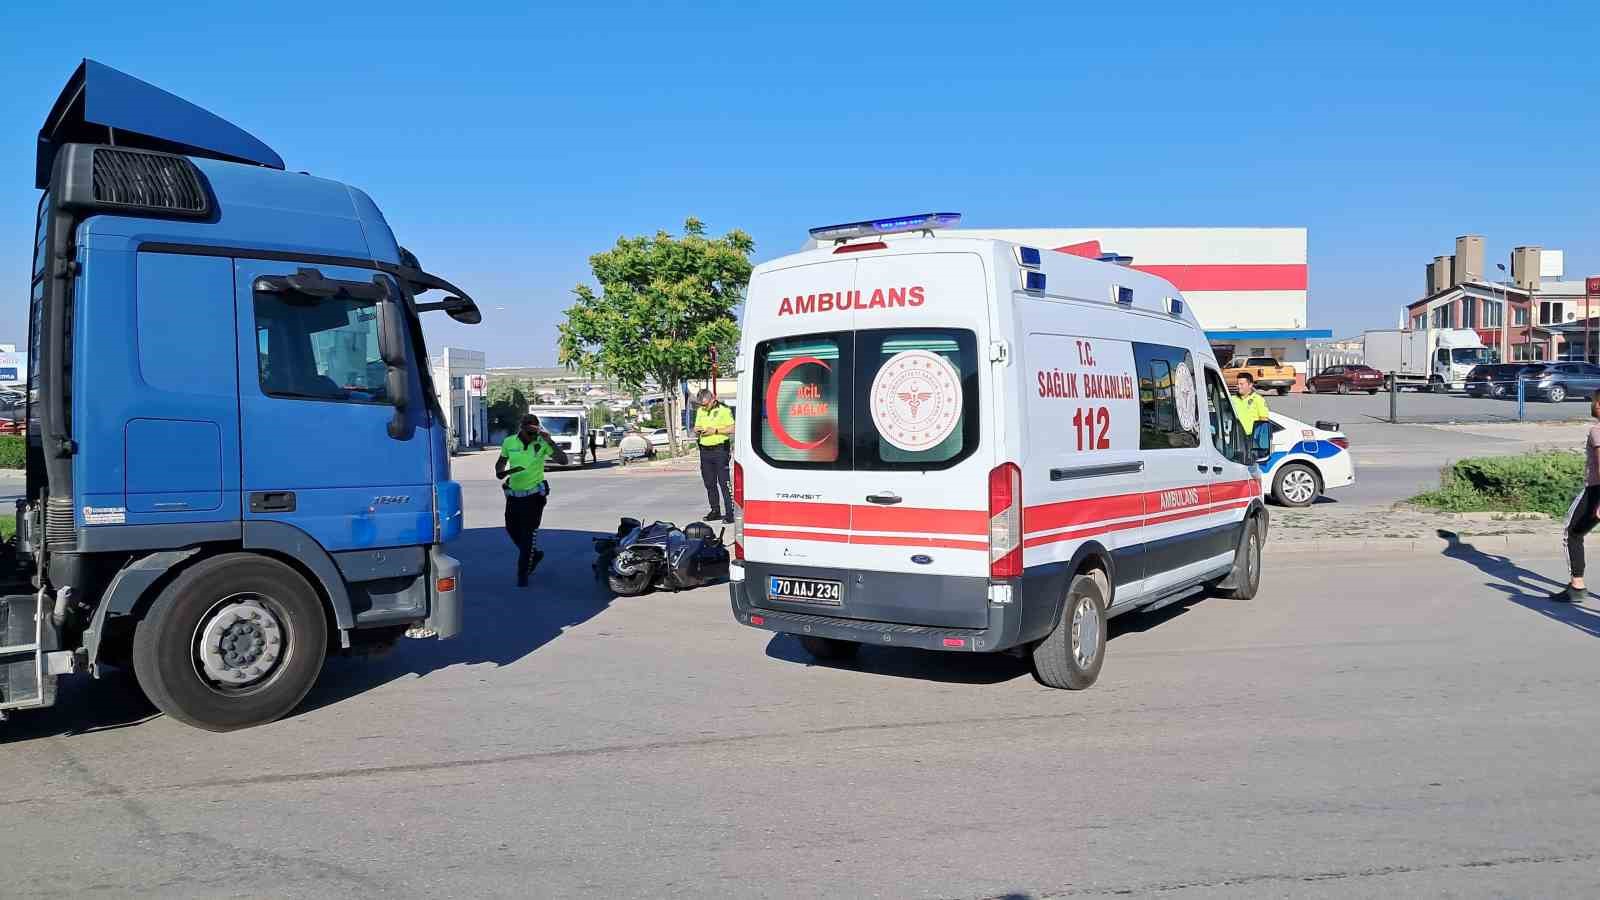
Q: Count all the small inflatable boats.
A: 0